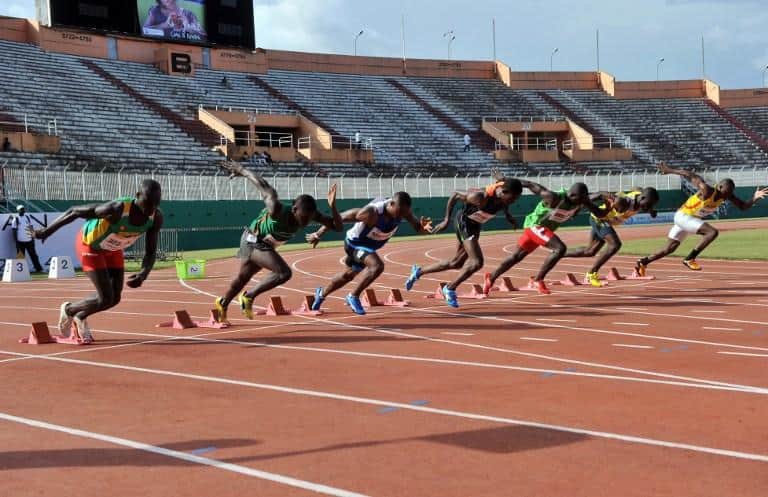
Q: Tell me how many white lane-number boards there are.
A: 2